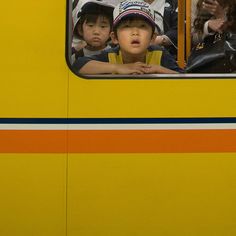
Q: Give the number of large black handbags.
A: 1